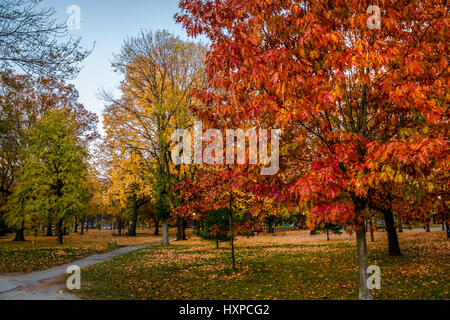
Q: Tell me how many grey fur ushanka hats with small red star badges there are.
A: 0